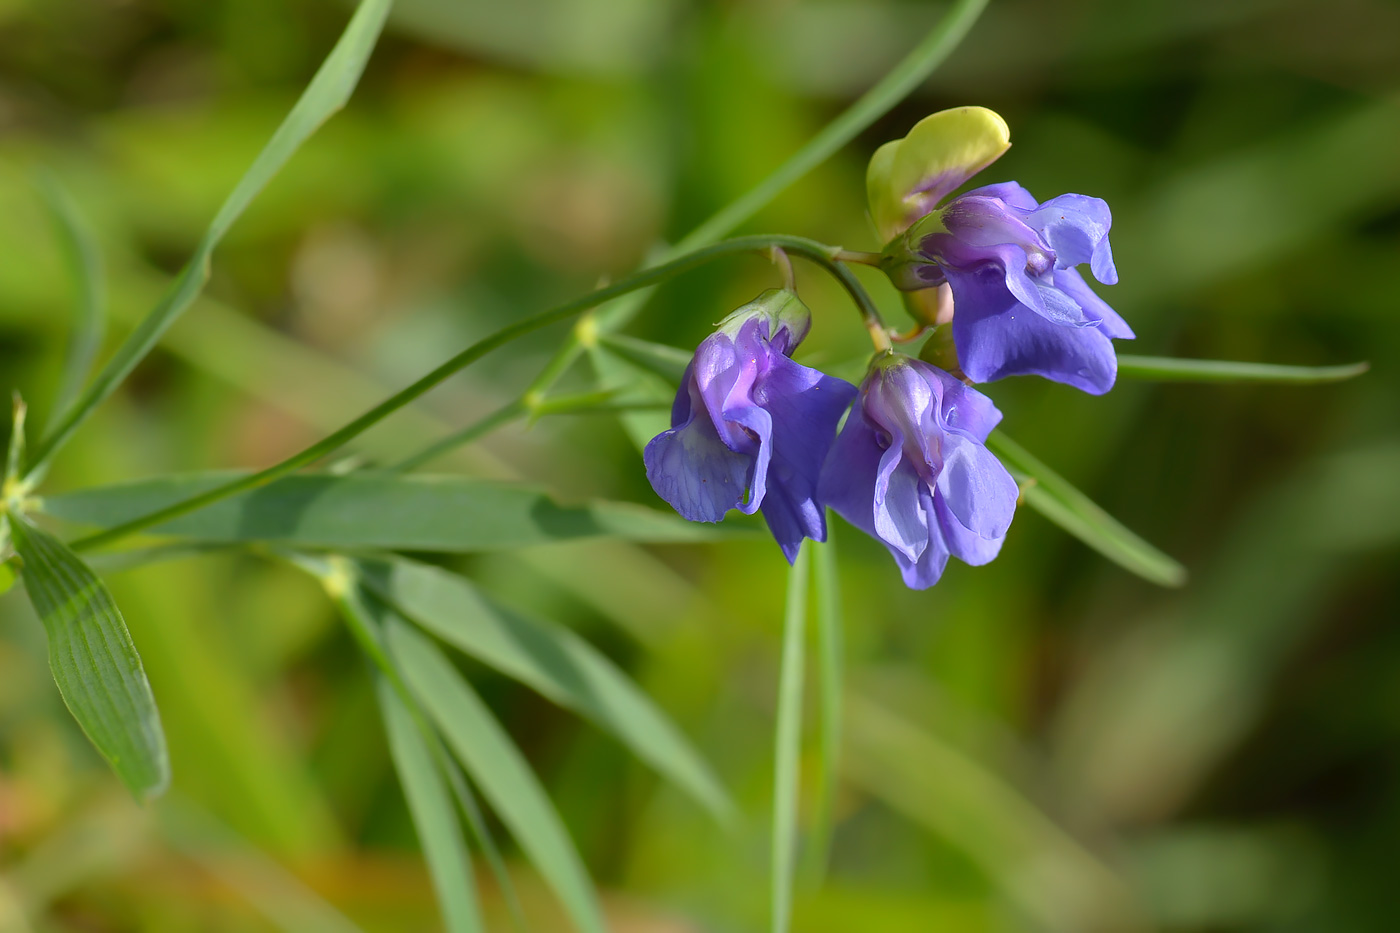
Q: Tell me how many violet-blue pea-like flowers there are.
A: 3